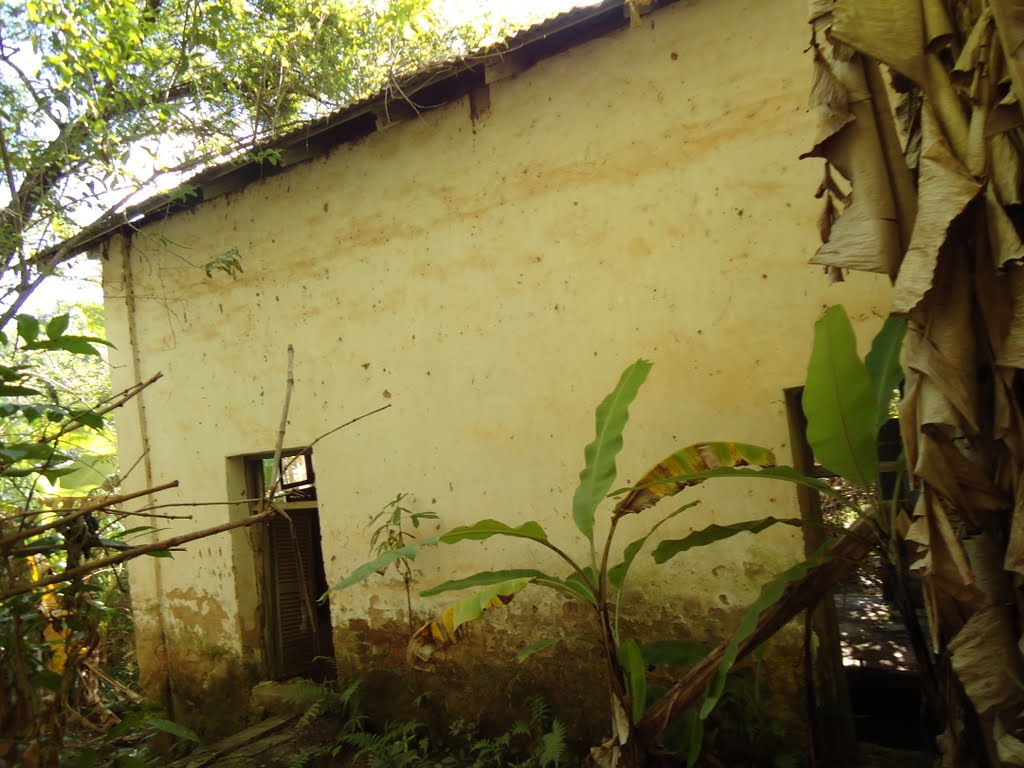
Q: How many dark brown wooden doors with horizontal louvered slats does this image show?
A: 1